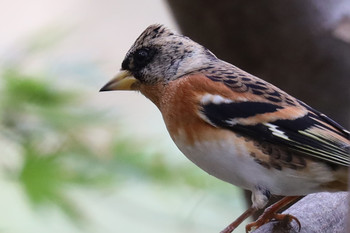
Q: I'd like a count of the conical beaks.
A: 1